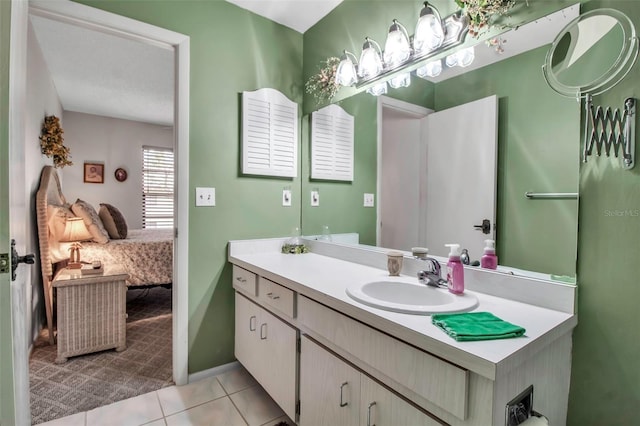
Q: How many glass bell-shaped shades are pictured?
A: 4